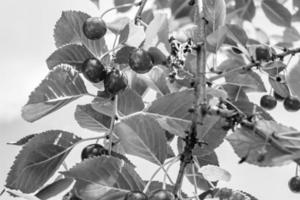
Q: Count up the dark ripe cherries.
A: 12